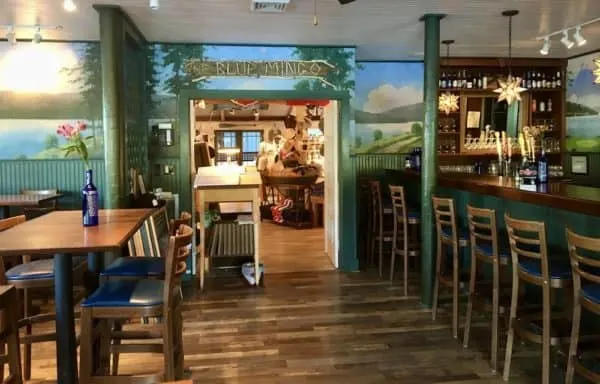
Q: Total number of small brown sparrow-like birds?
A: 0